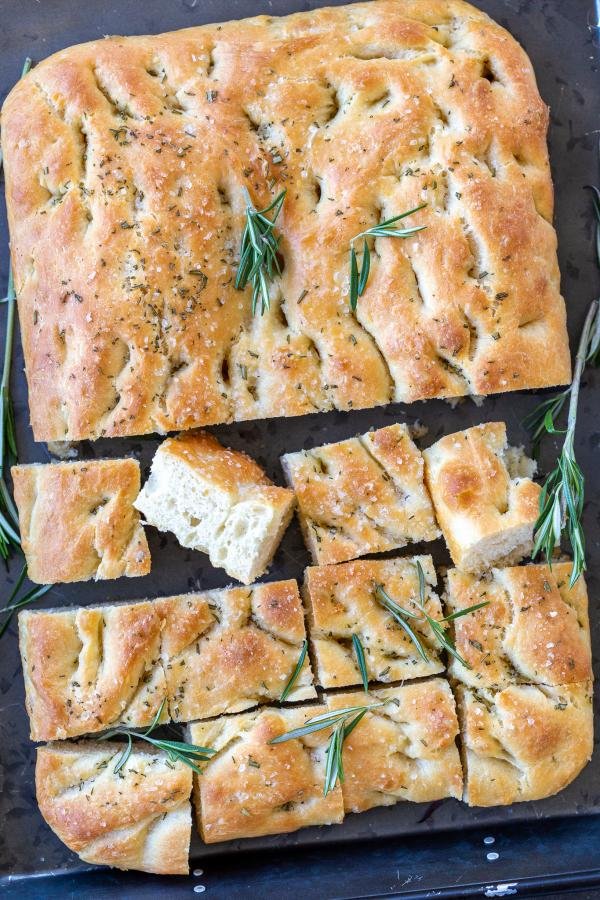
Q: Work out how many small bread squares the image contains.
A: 12